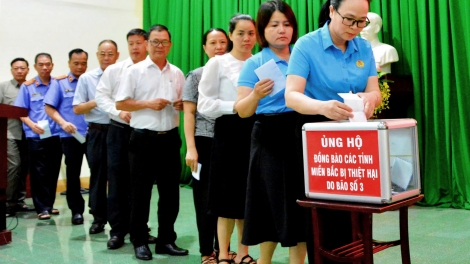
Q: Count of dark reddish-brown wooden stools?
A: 1